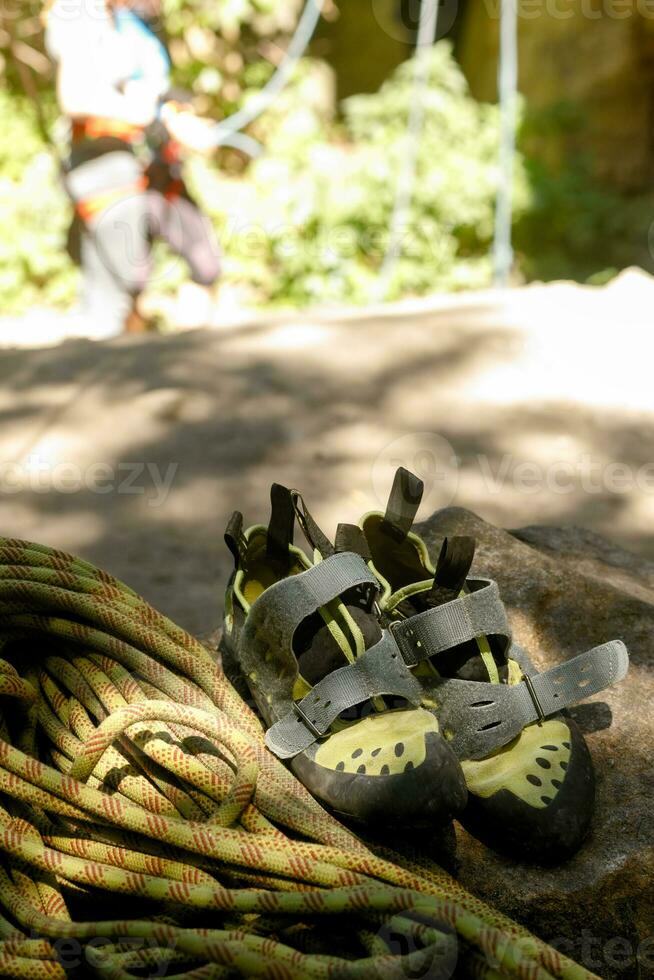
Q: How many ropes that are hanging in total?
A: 3